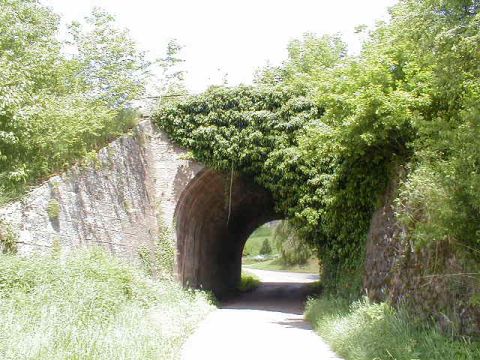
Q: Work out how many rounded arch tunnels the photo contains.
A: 1